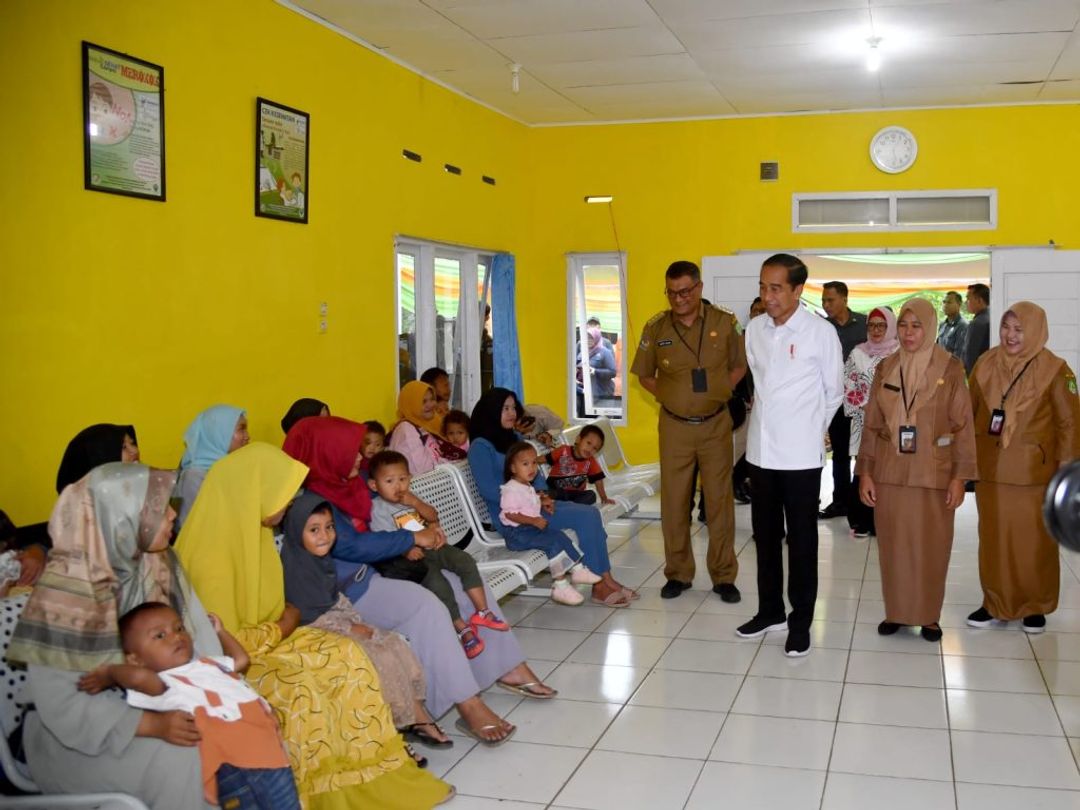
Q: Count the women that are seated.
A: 8